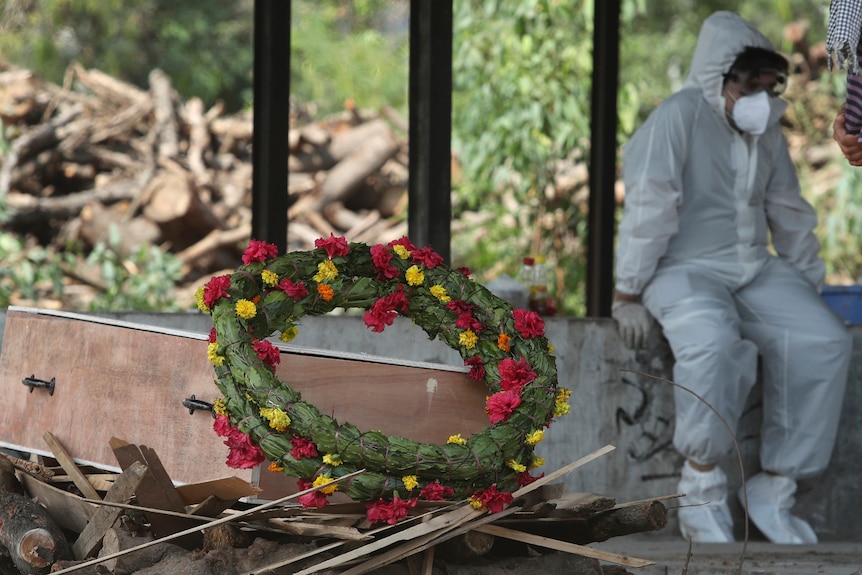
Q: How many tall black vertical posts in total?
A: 3